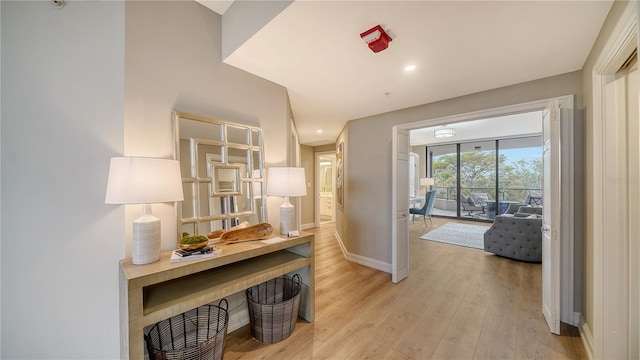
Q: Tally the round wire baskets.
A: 2